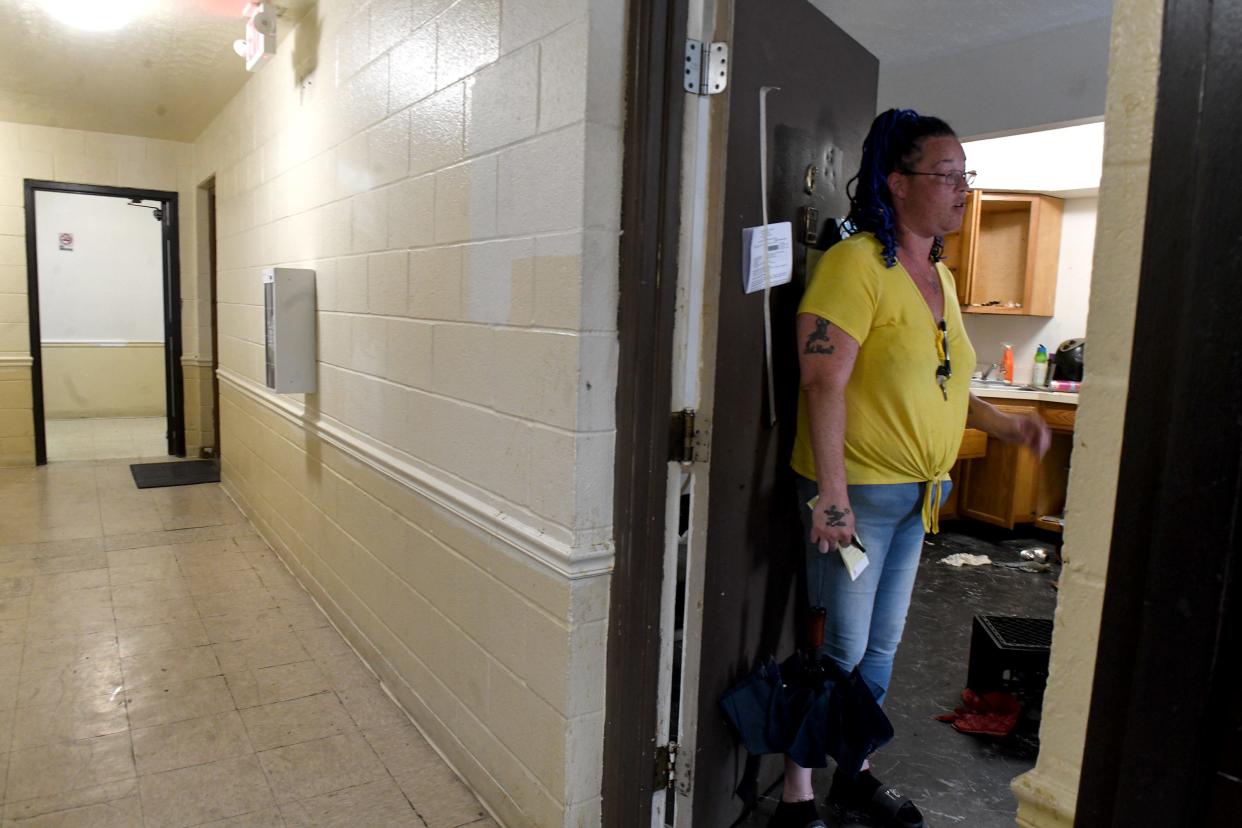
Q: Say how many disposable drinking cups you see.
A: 0